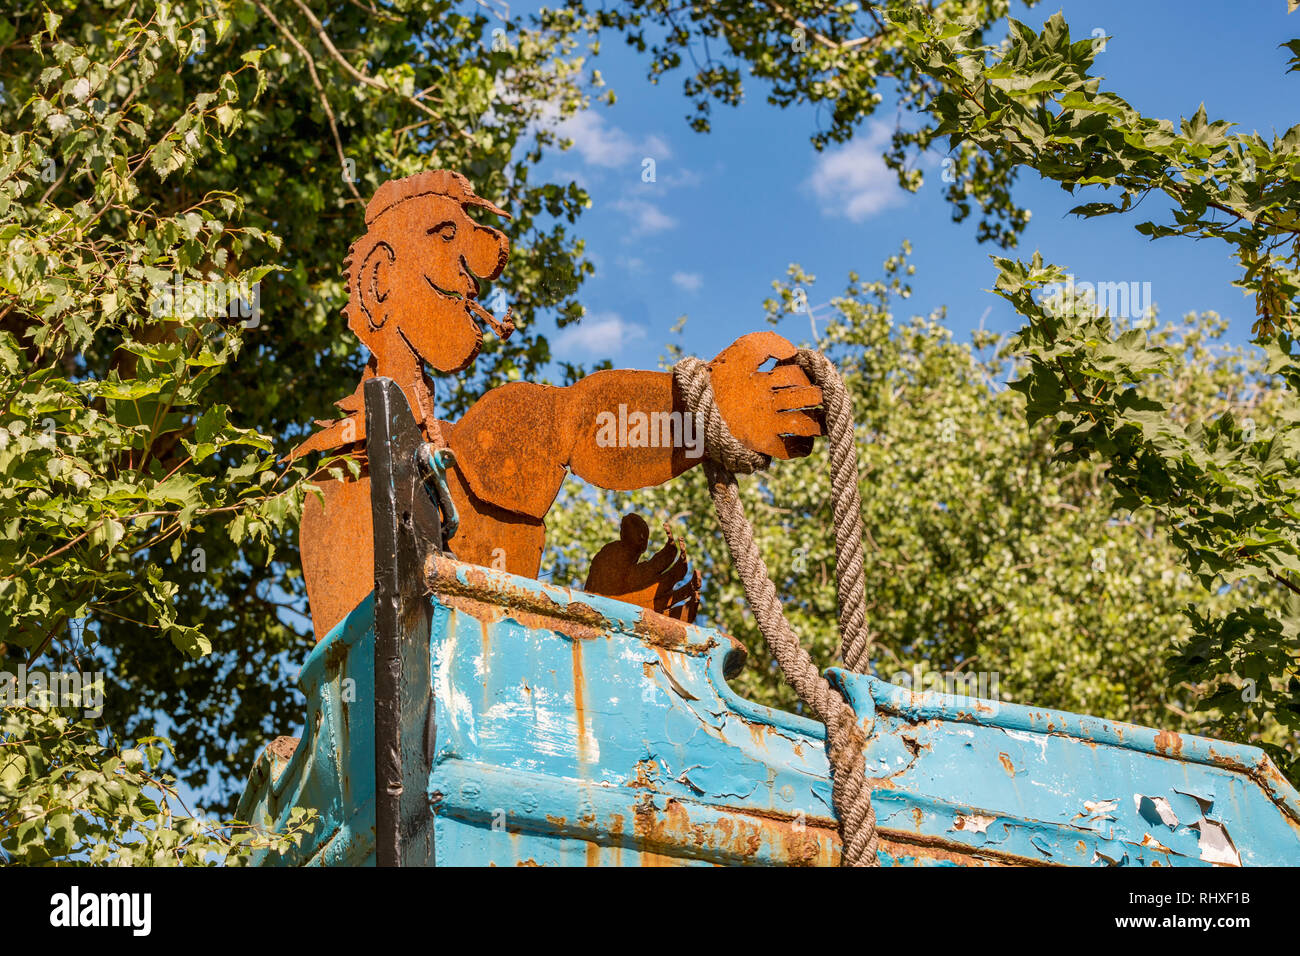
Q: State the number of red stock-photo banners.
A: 0